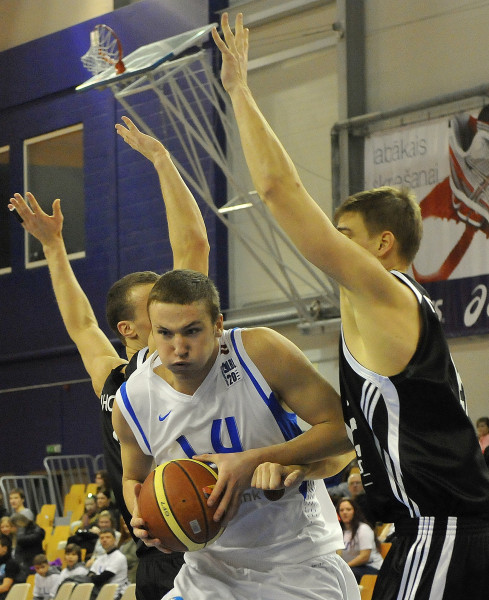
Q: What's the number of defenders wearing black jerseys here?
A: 2